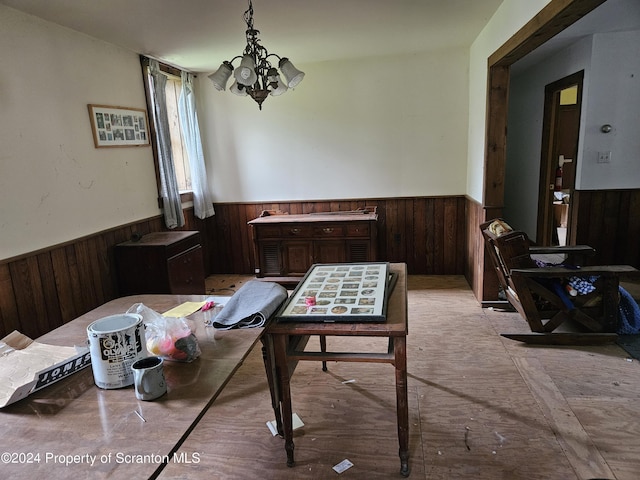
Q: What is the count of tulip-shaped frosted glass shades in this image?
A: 5